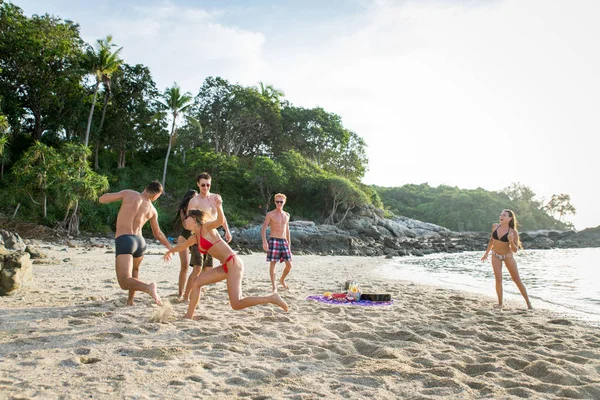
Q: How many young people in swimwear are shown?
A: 6